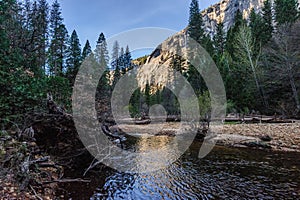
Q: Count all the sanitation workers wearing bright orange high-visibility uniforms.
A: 0